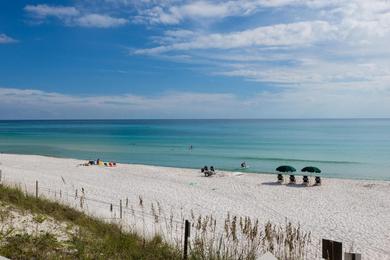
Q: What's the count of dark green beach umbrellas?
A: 2